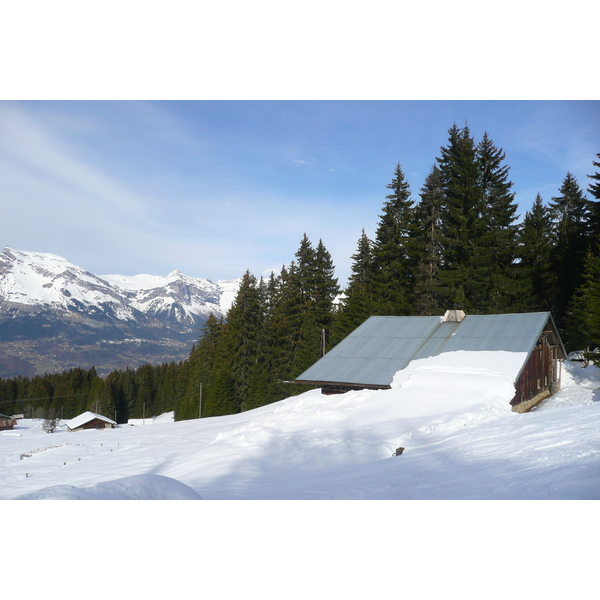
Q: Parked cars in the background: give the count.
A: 0